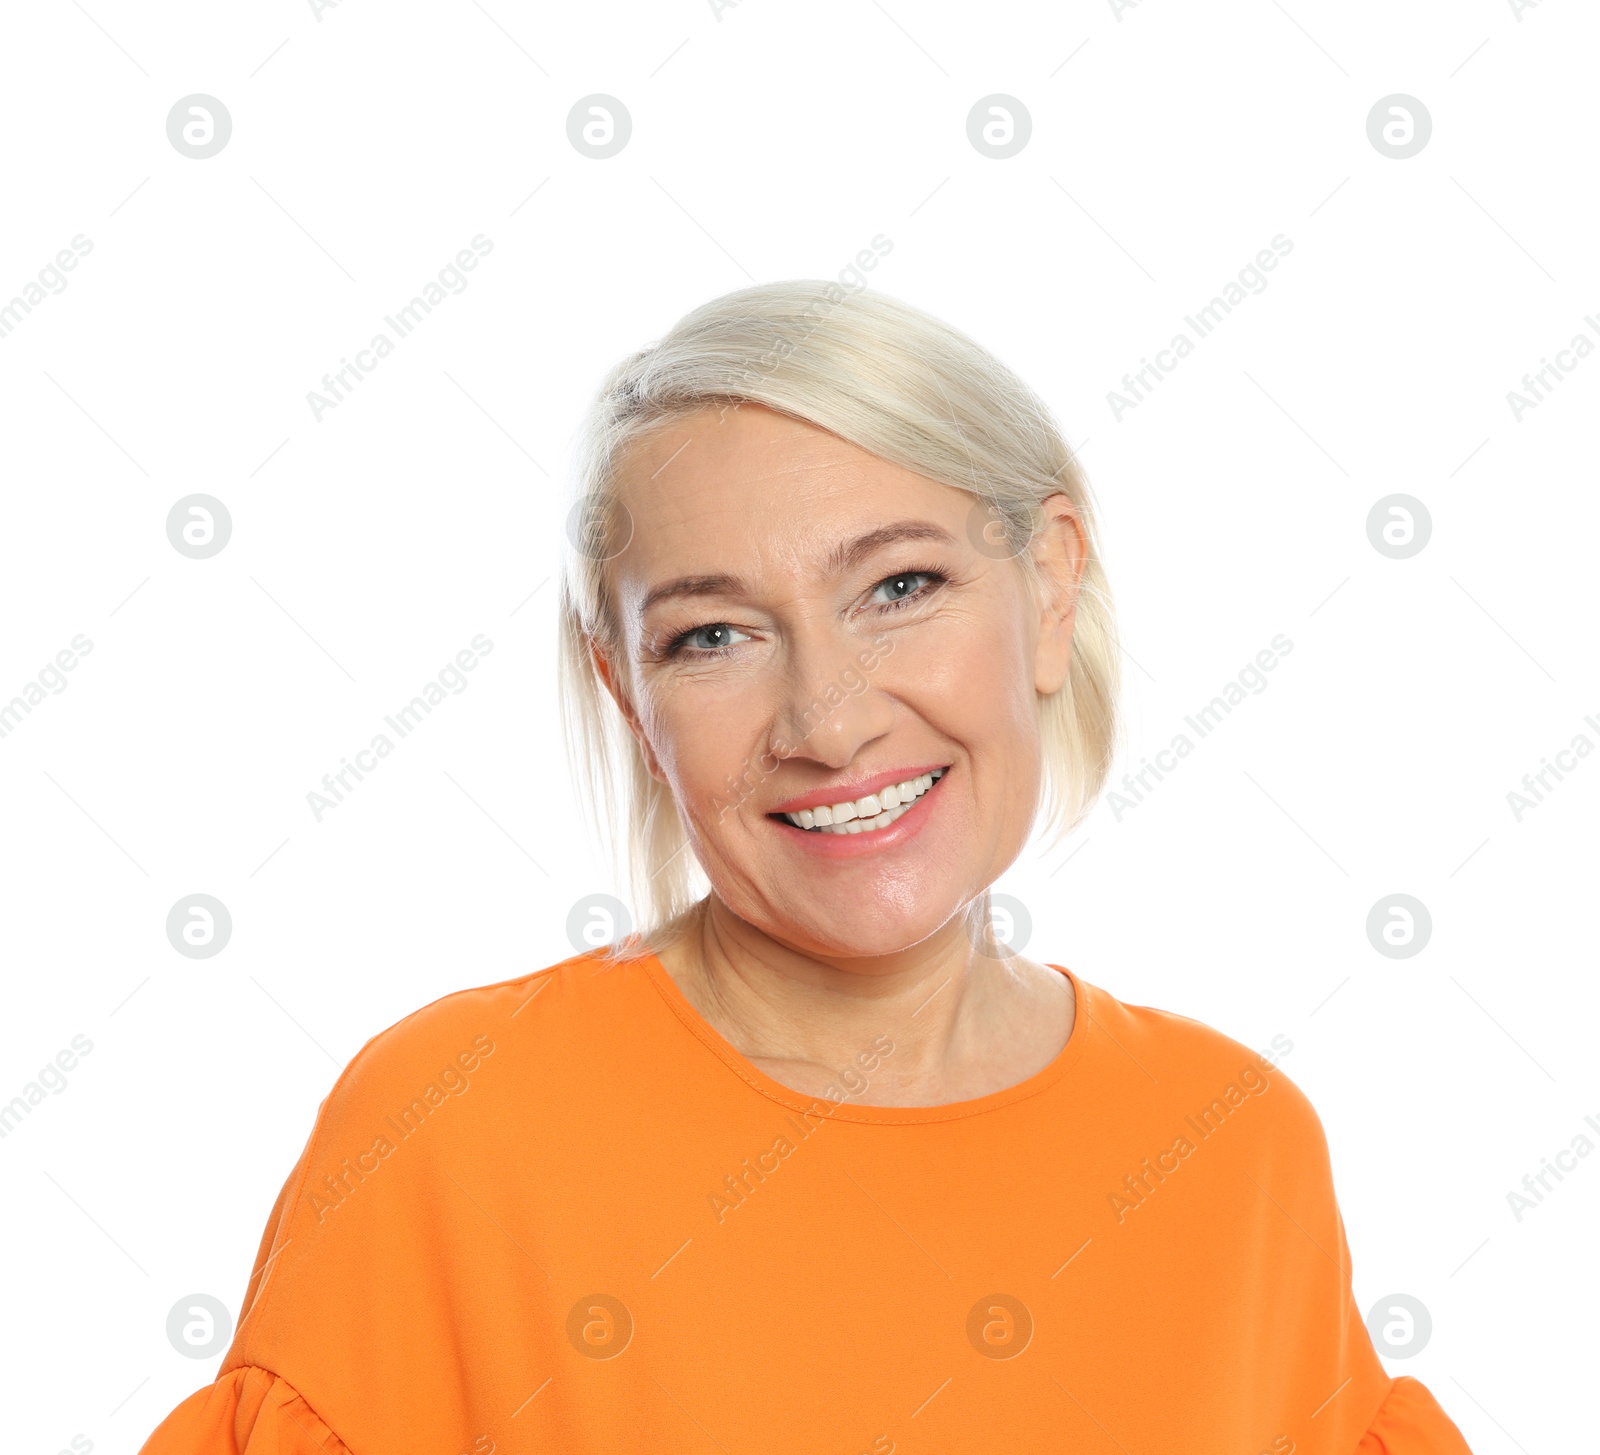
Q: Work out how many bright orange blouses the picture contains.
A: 1